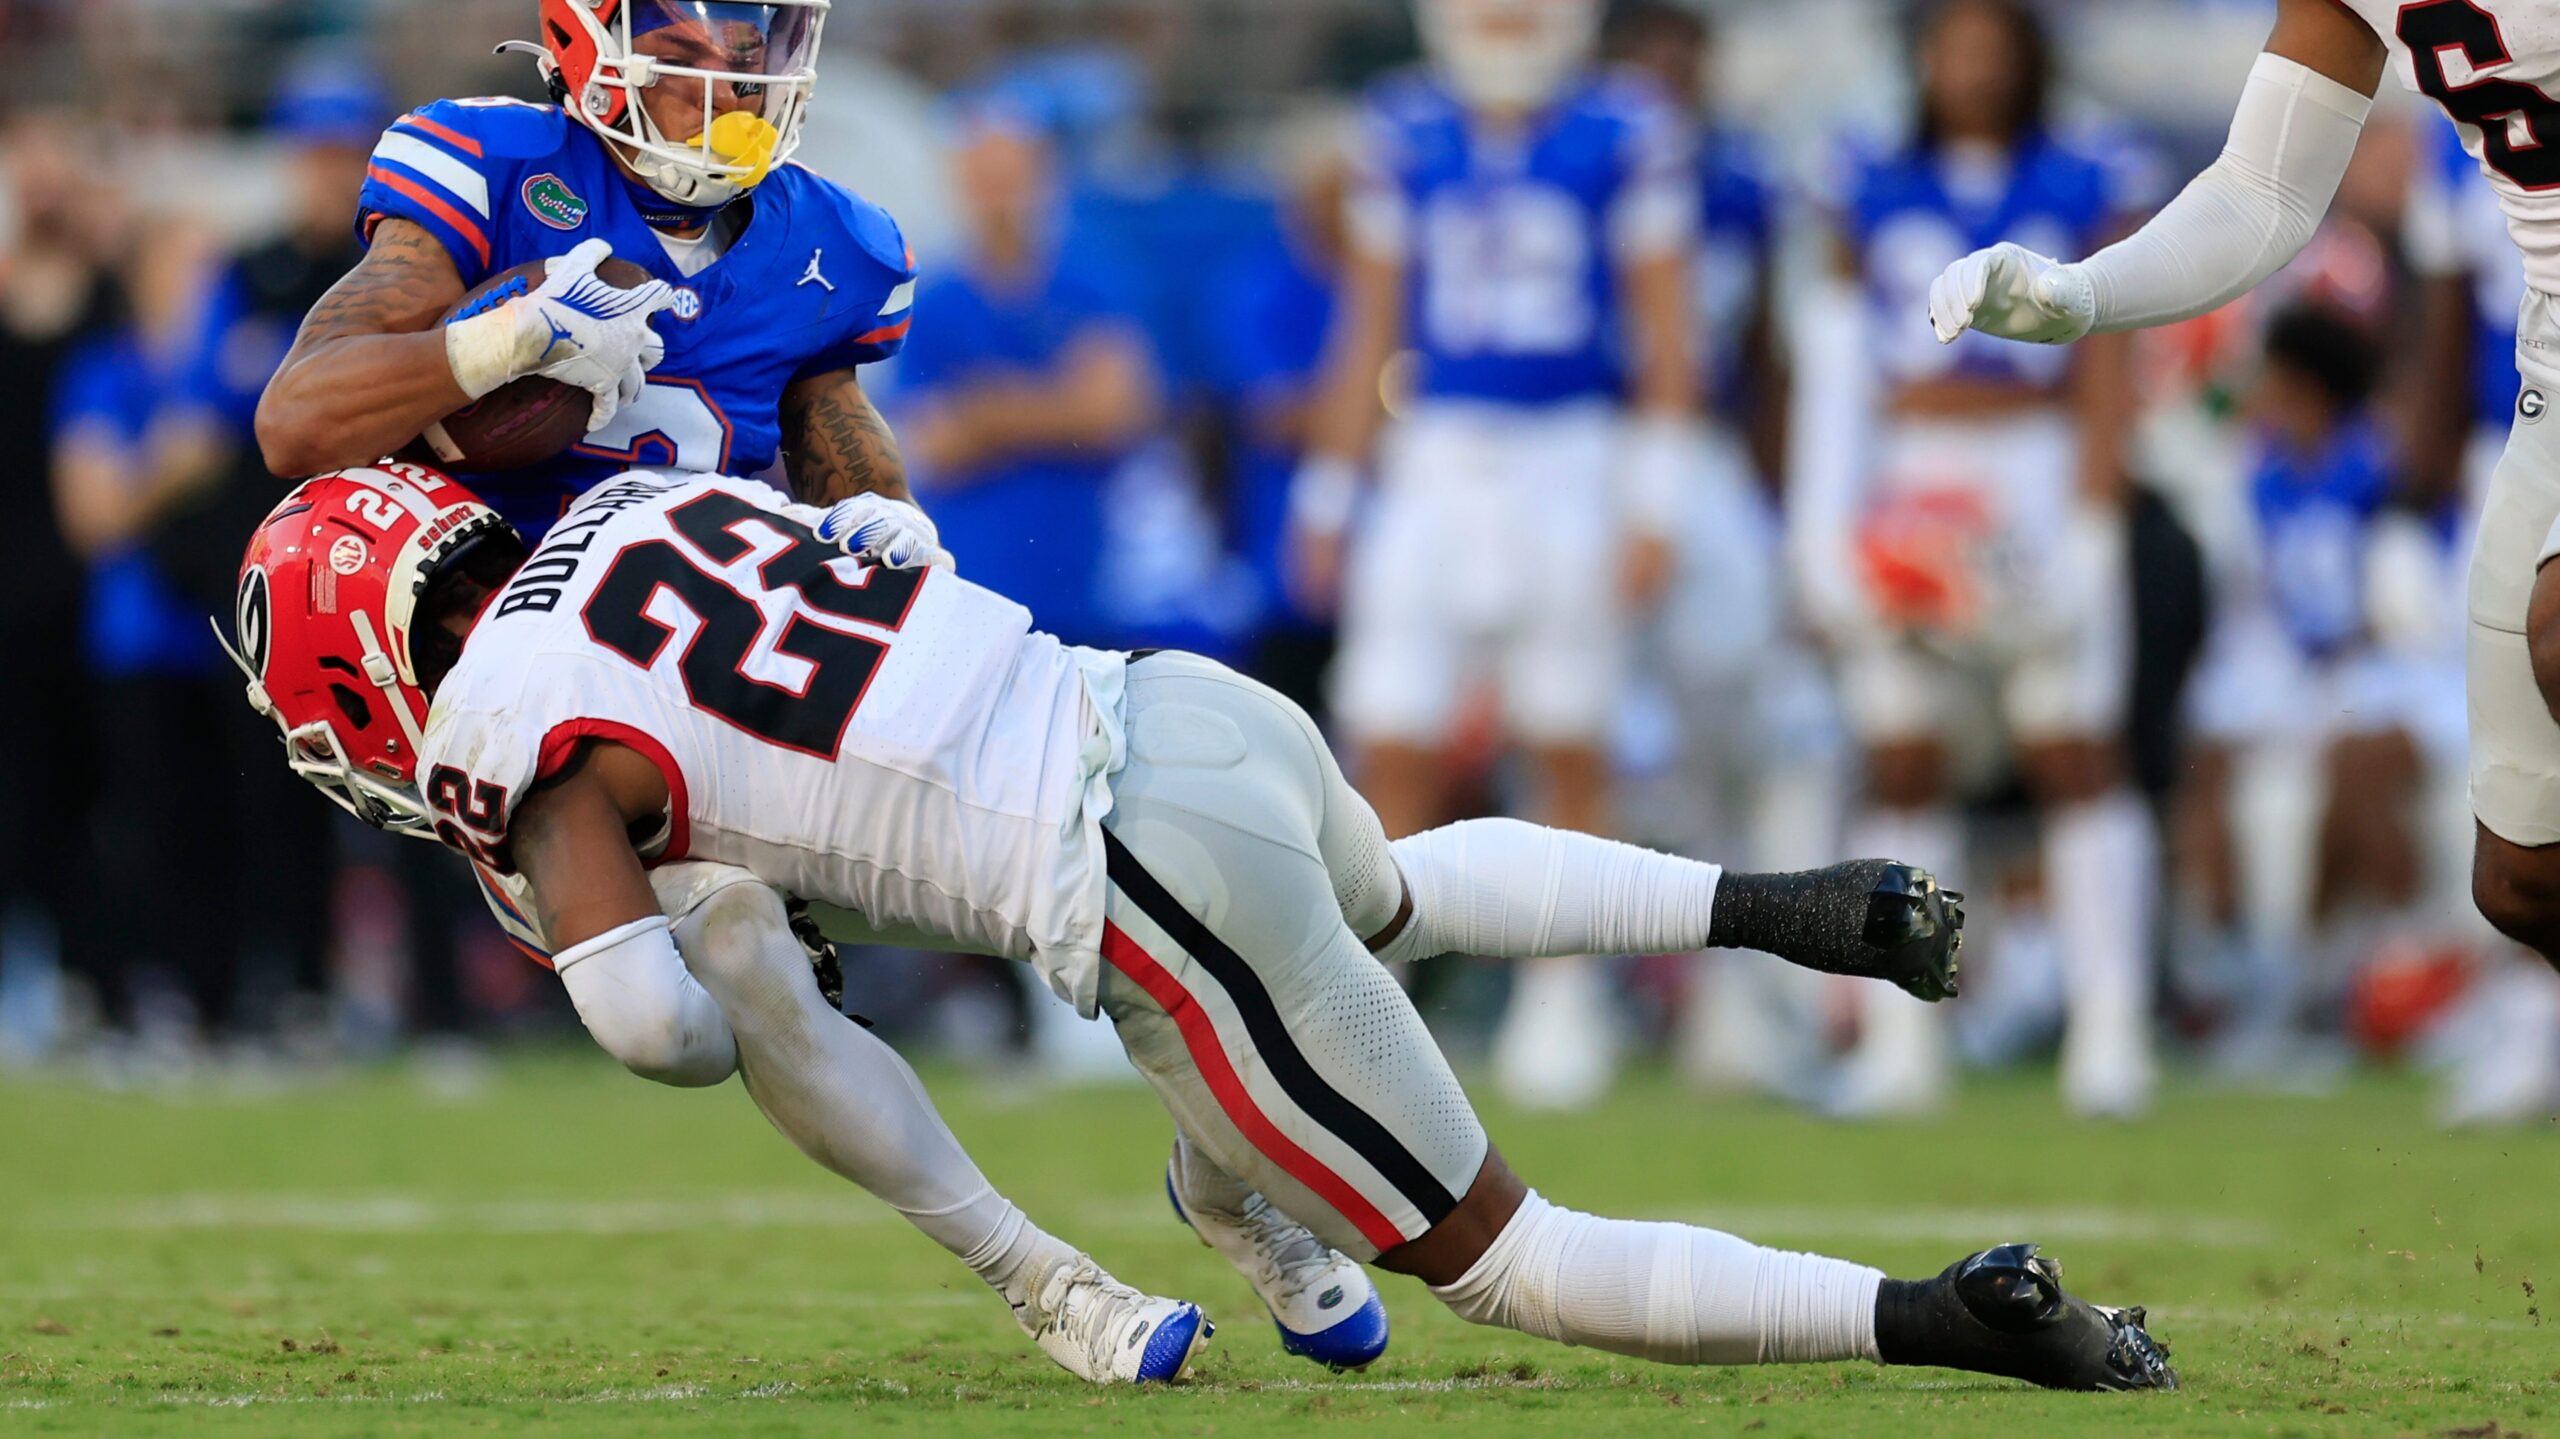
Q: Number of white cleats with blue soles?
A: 2